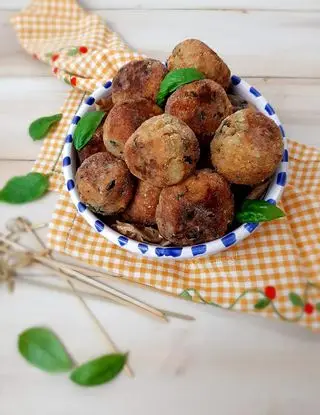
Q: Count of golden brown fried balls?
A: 10